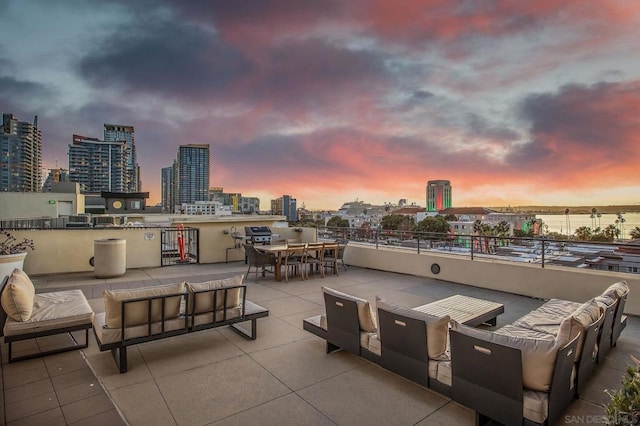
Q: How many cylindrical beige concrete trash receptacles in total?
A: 1